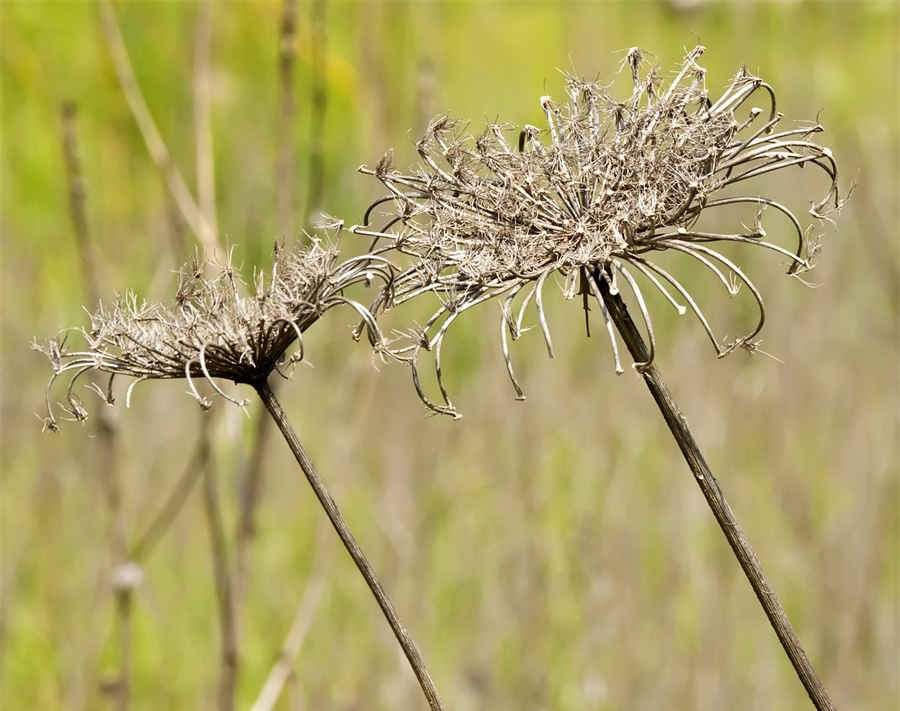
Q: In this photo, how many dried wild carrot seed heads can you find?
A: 2